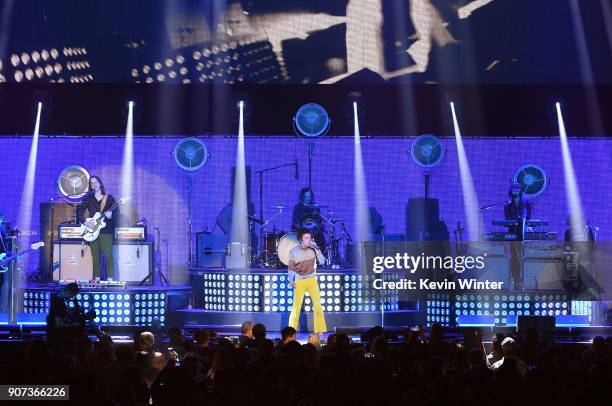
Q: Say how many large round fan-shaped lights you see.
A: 5